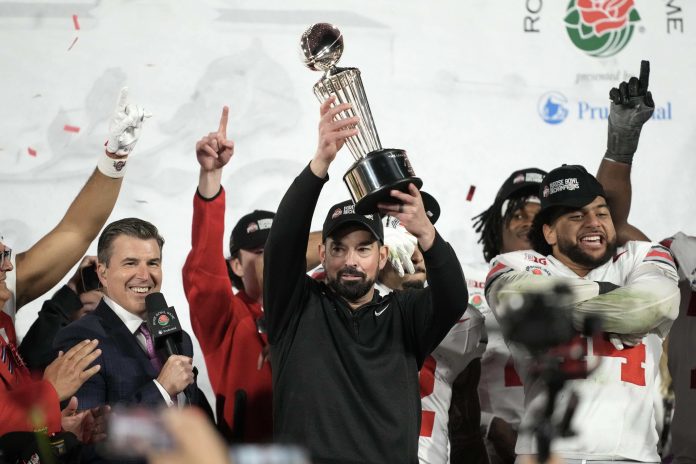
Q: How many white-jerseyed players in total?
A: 4